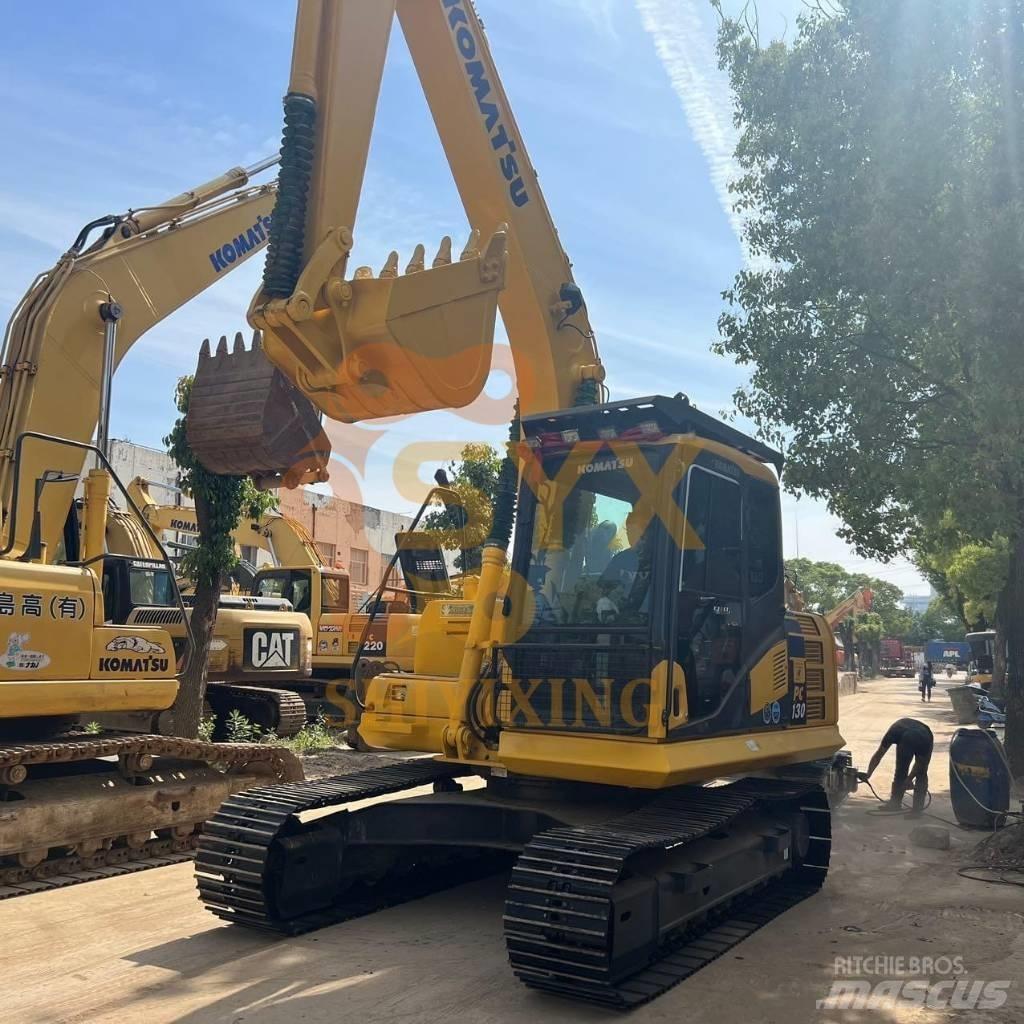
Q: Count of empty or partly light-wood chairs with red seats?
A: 0